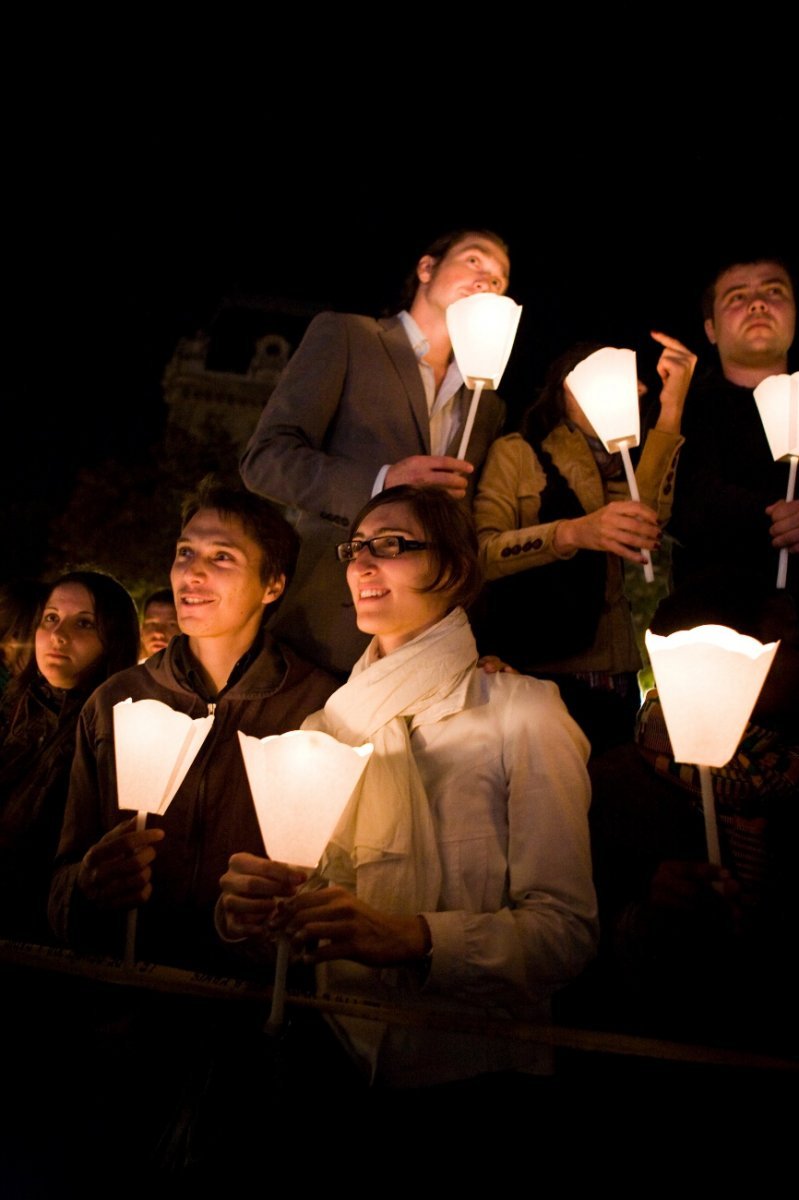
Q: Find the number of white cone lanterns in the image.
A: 6